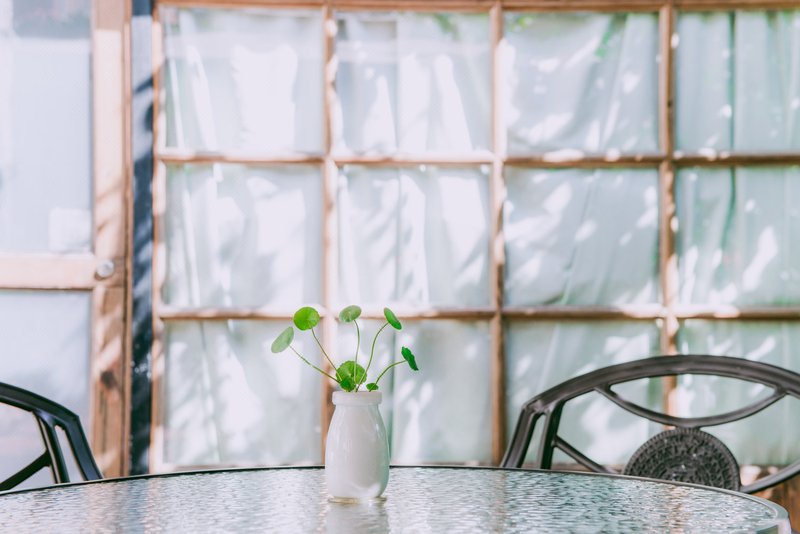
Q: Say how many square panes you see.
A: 12